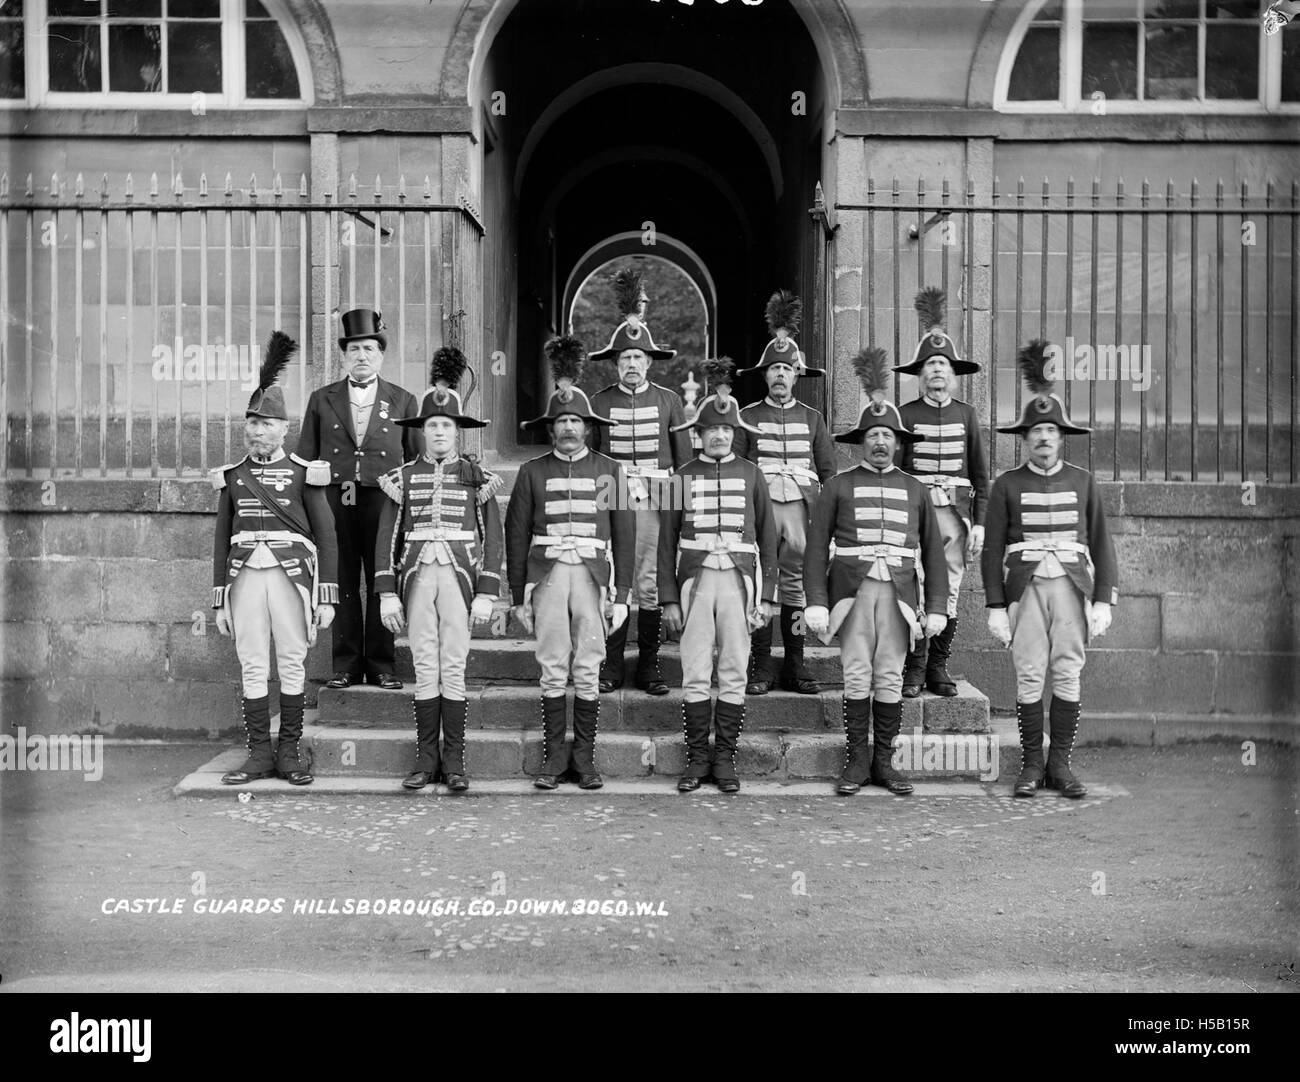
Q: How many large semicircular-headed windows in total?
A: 2